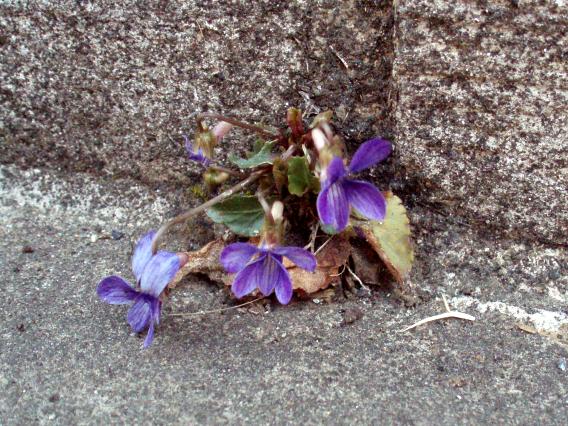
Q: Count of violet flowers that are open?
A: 3